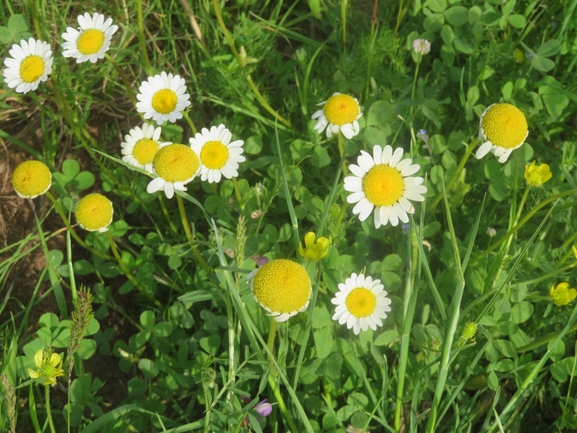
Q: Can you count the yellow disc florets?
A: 13